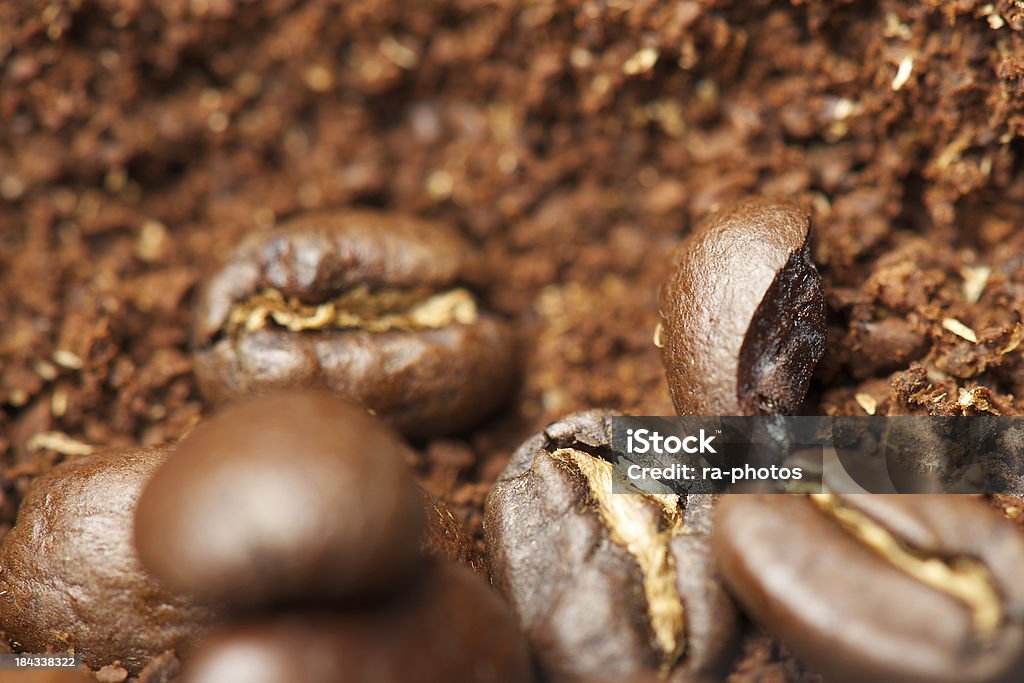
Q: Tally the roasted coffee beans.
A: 7